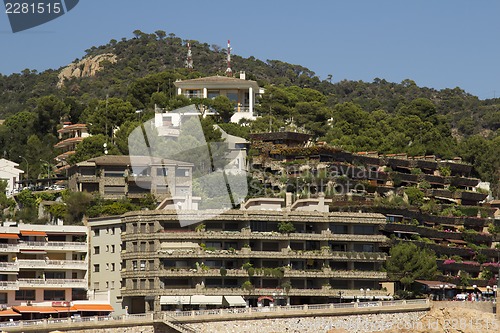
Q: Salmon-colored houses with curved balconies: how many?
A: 1